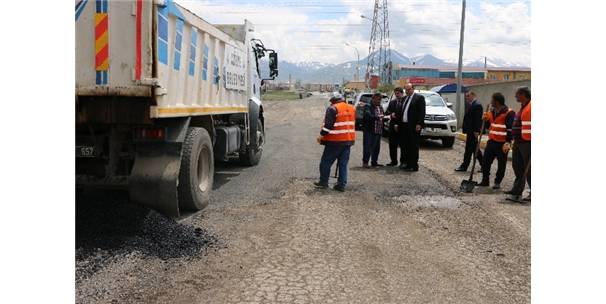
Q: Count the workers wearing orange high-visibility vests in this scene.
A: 3